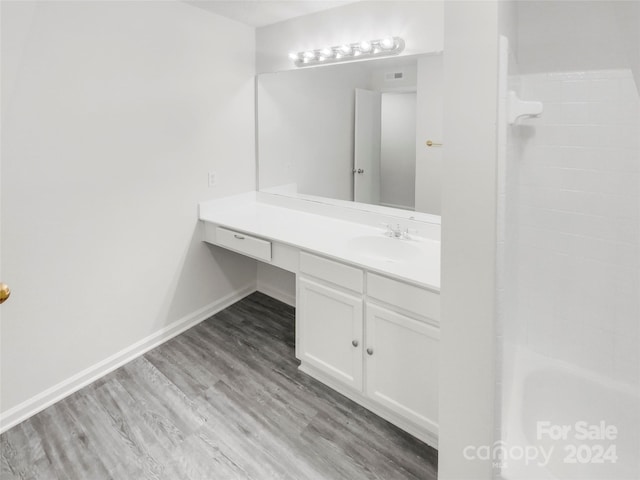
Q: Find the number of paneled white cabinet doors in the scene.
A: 2